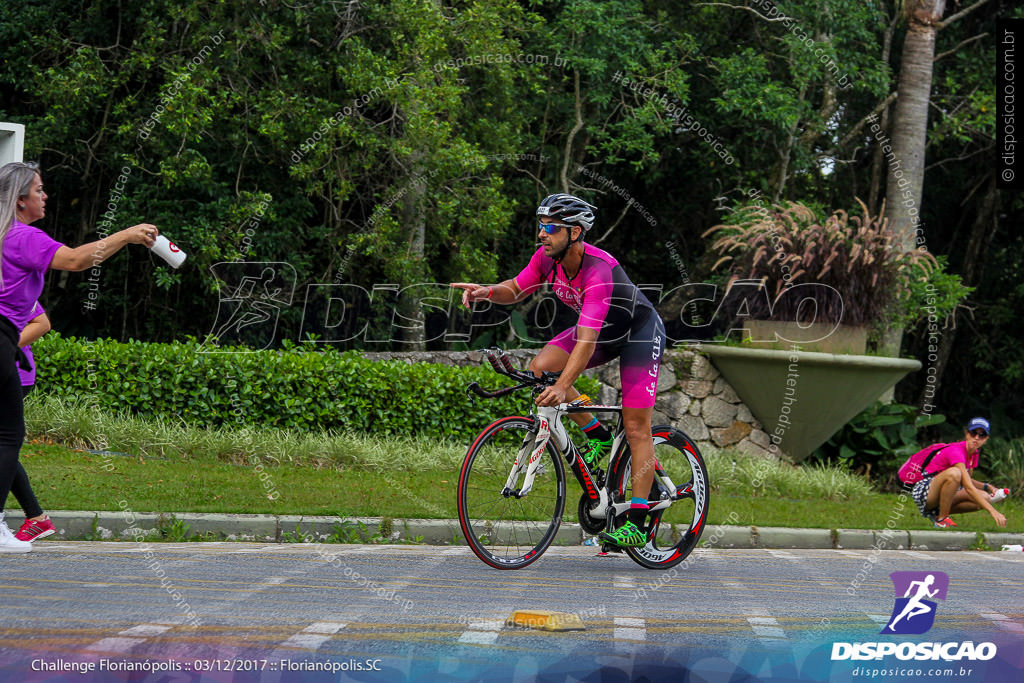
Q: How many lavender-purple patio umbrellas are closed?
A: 0